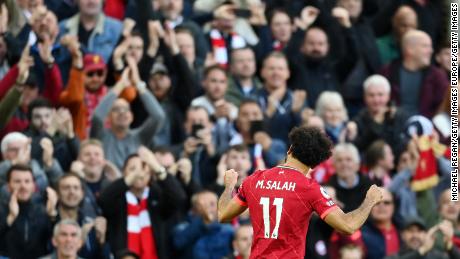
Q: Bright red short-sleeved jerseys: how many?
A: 1